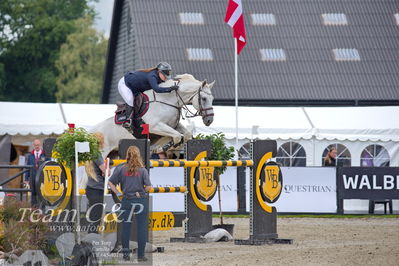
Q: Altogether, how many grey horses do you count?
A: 1